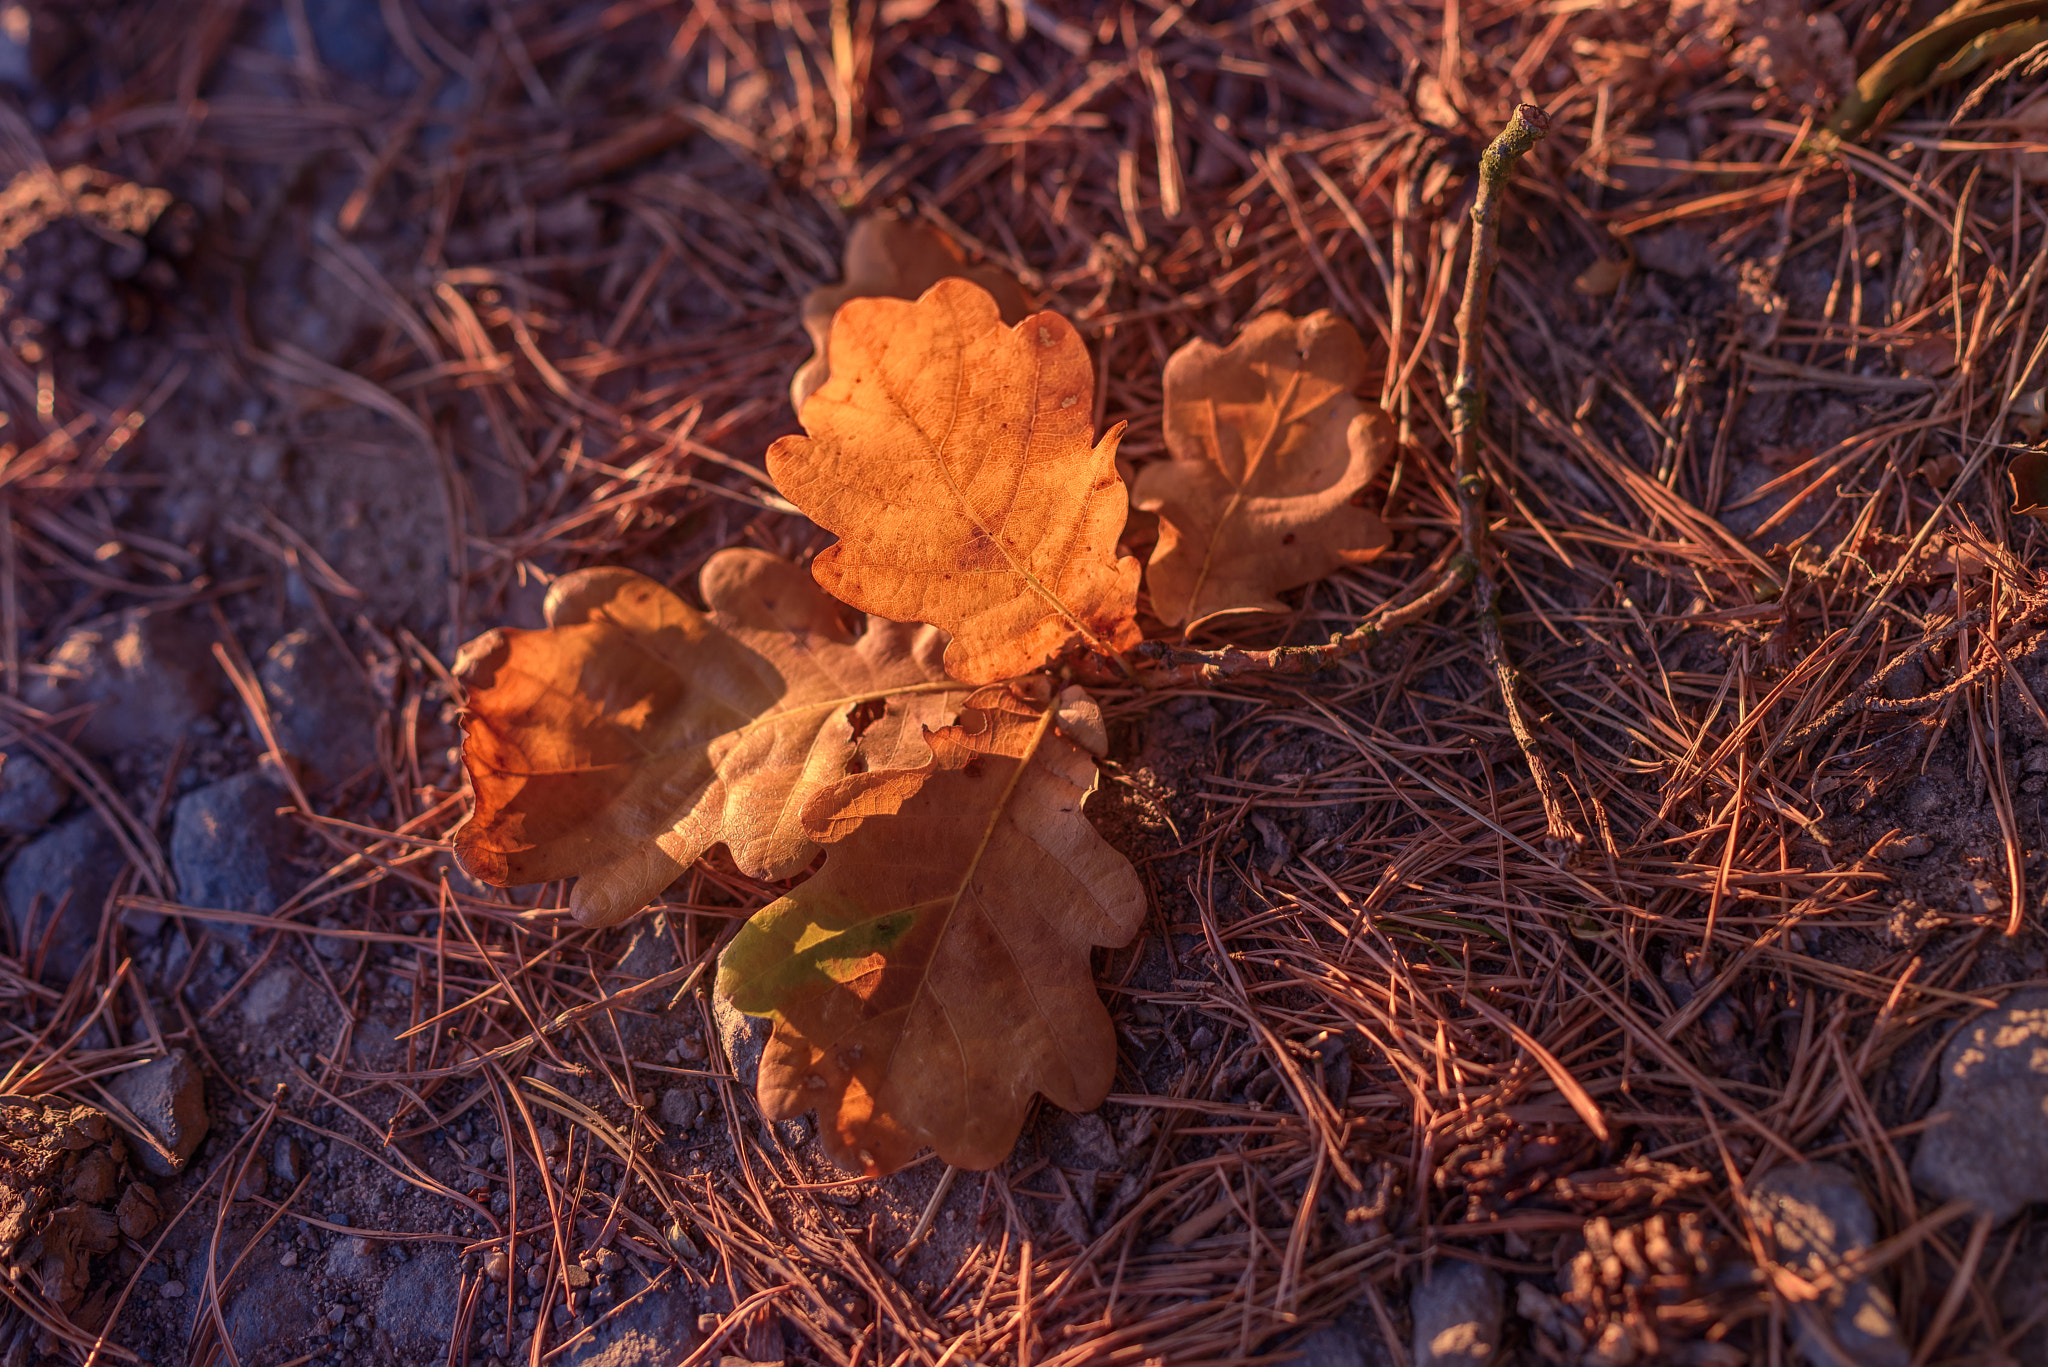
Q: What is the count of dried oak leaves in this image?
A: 5